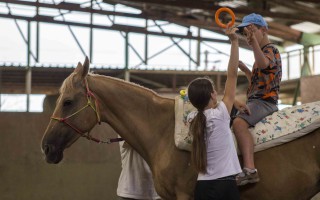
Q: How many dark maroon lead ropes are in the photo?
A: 1